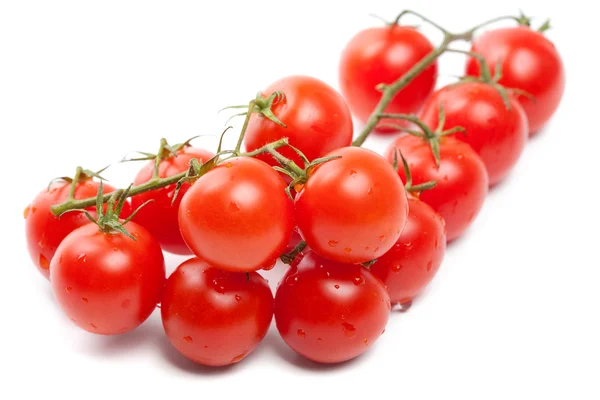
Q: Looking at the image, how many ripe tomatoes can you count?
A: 13